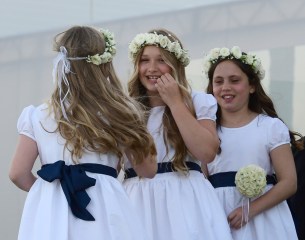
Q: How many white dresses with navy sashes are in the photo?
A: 3